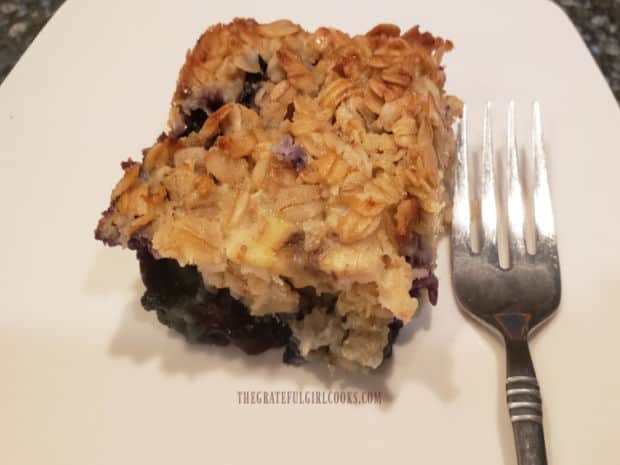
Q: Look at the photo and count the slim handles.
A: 1